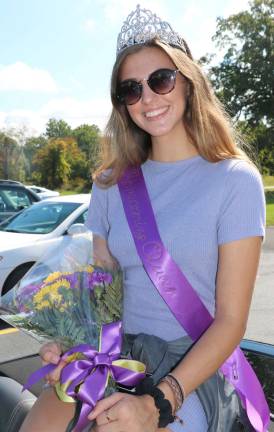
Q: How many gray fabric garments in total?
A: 1